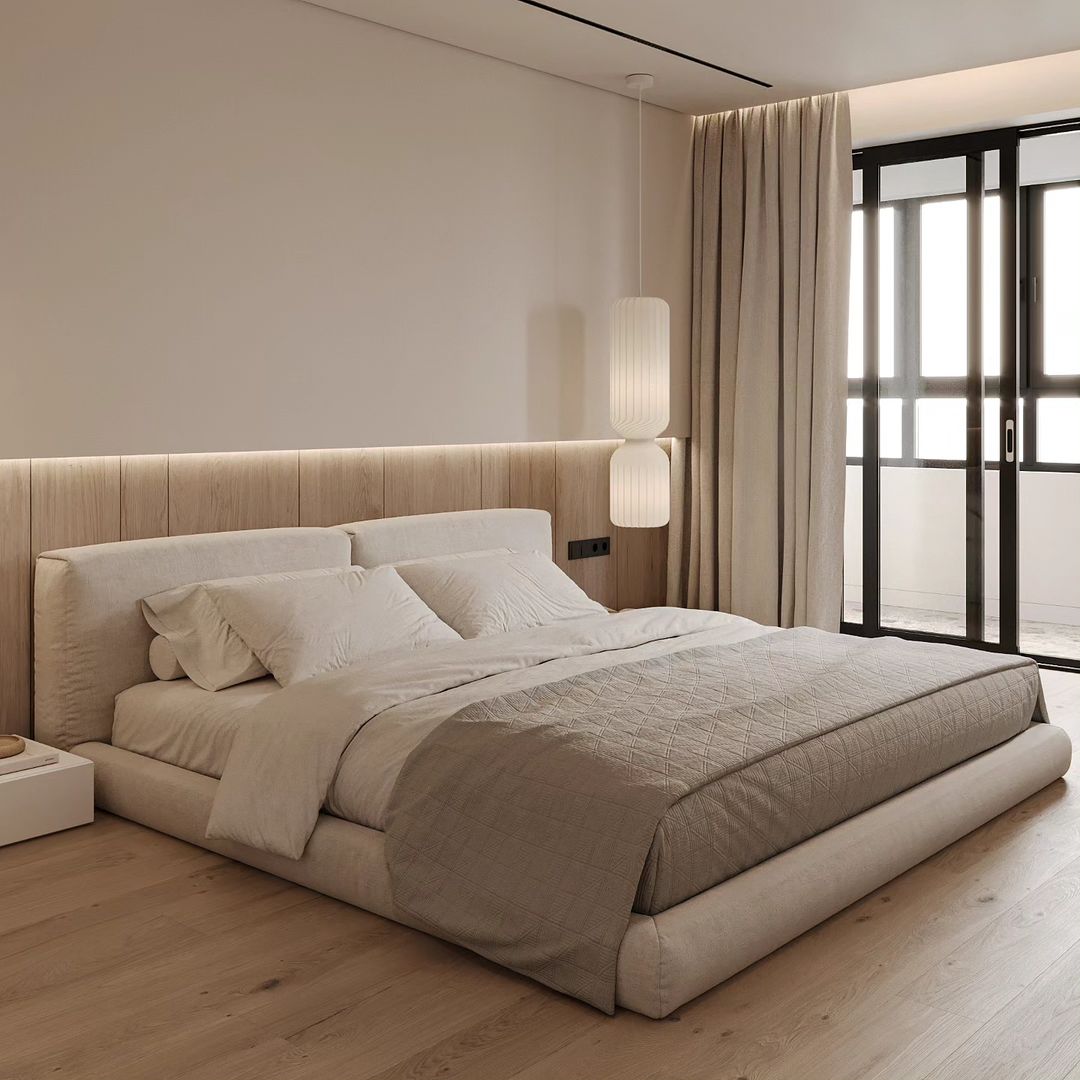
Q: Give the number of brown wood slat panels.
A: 10